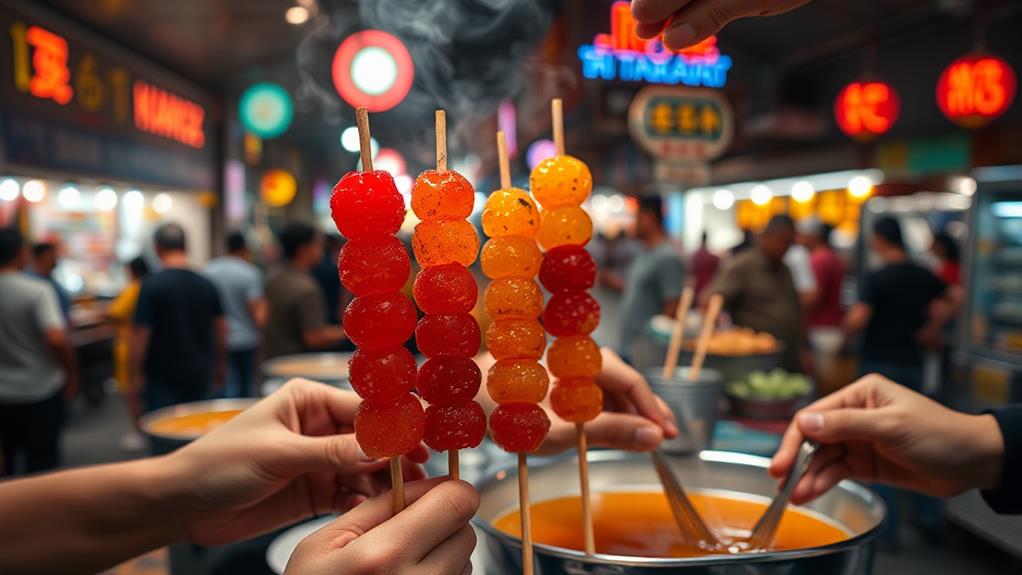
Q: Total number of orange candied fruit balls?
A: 11